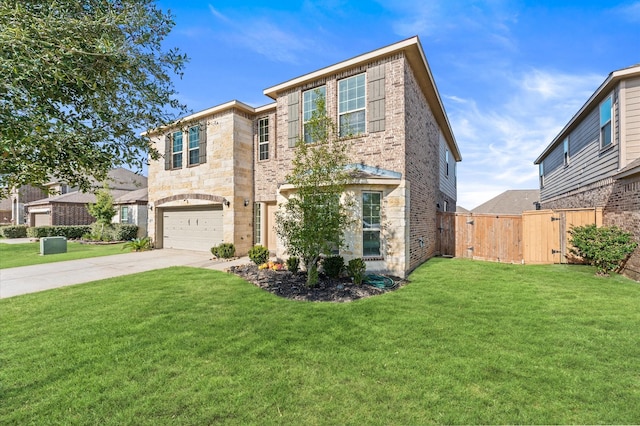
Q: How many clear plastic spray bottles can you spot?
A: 0